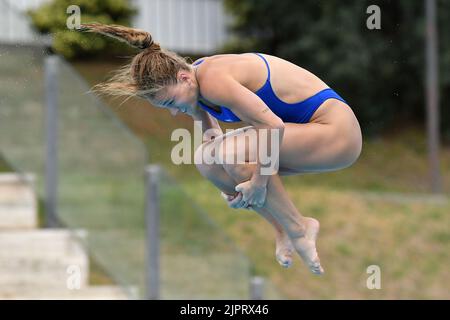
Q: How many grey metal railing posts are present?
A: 3